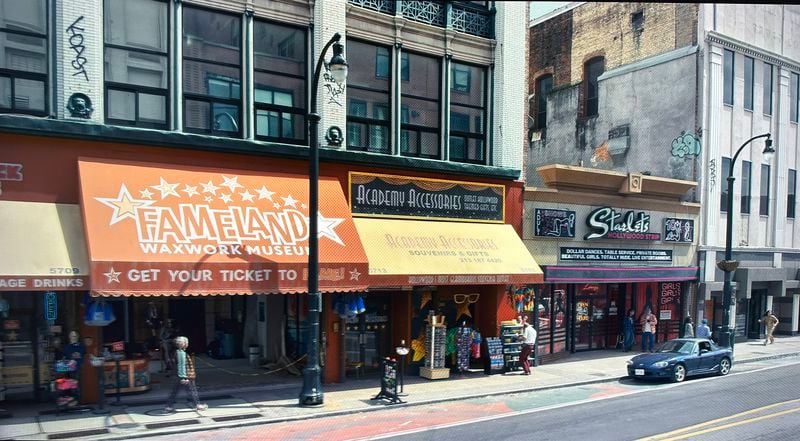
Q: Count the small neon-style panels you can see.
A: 2